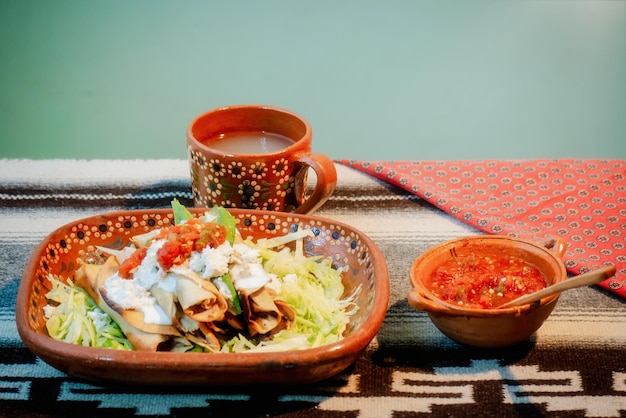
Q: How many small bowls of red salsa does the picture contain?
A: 1